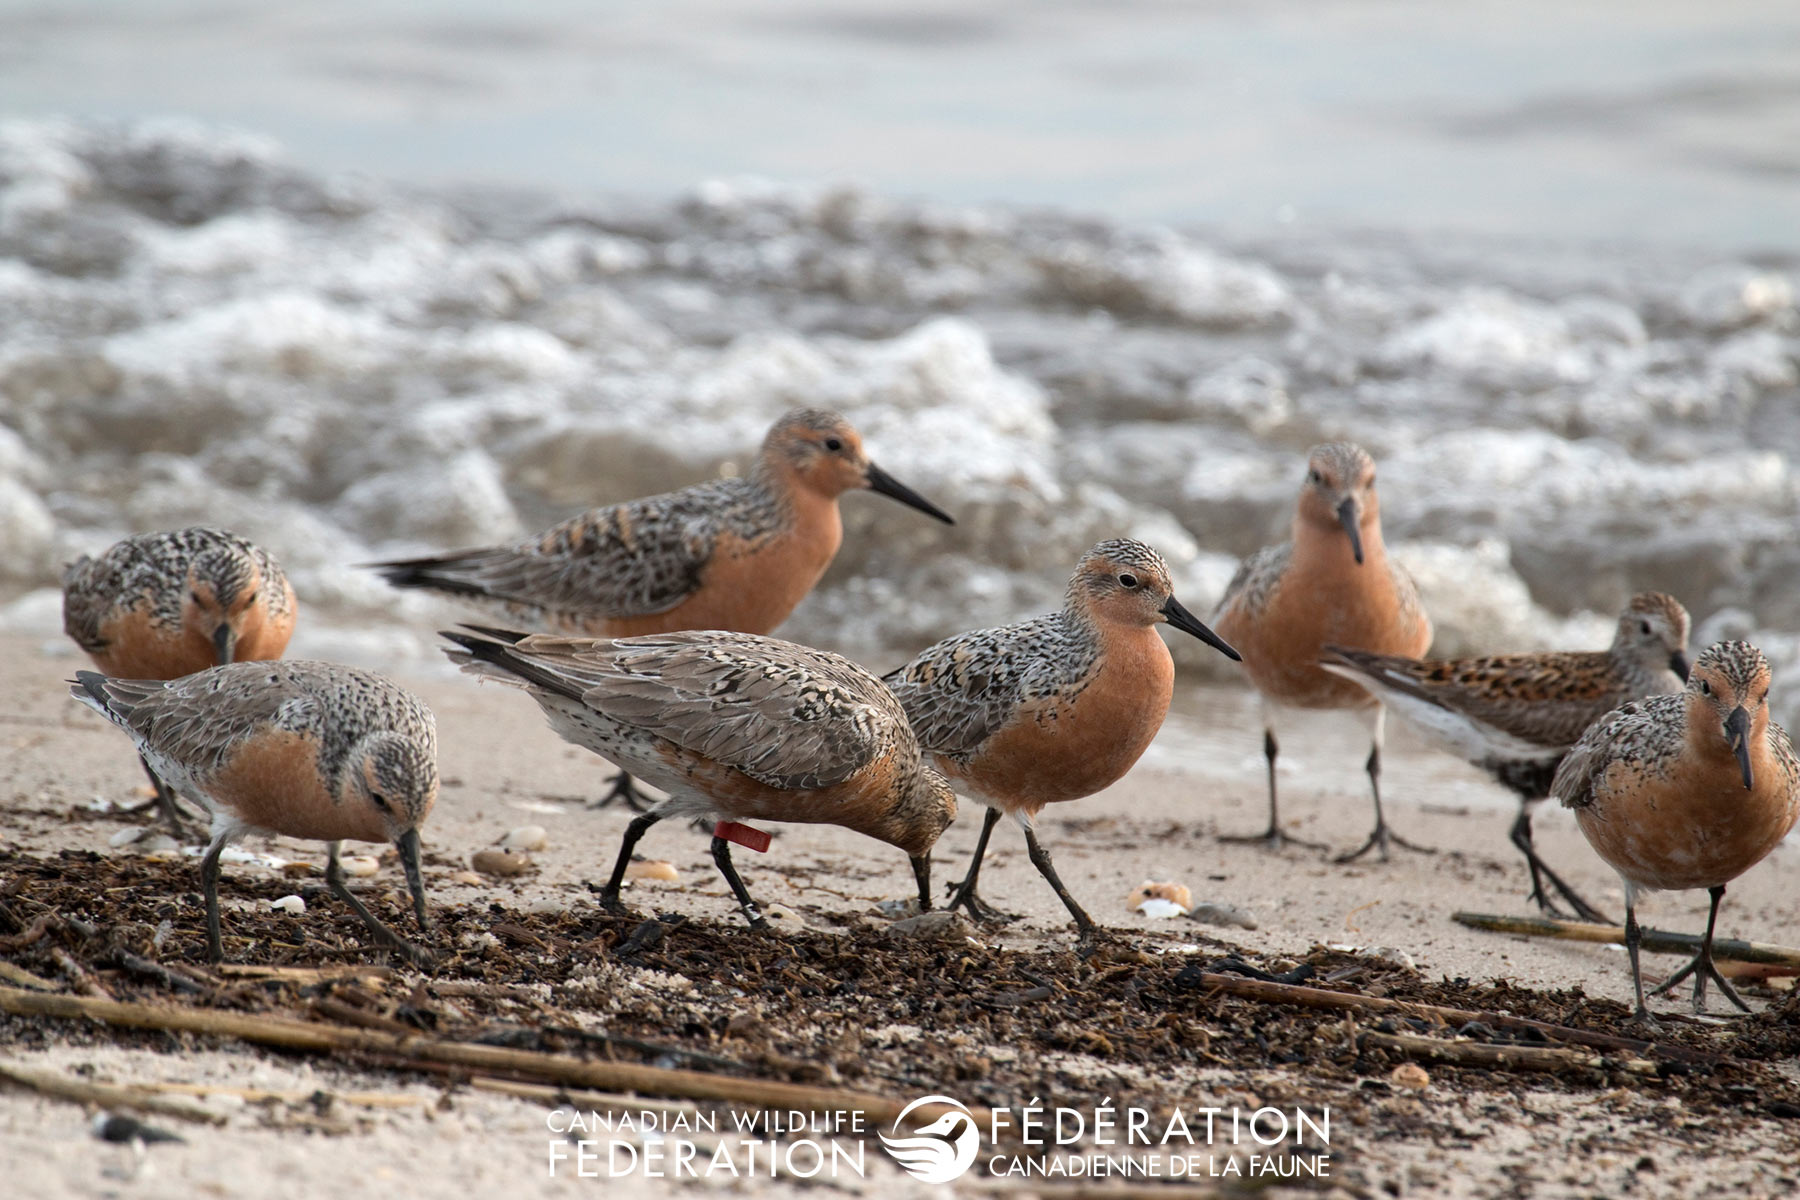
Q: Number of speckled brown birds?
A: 8